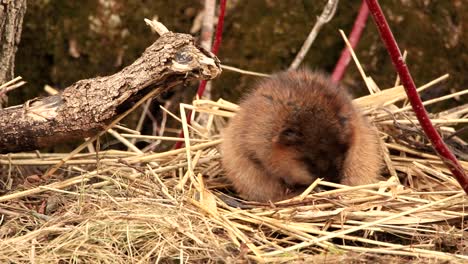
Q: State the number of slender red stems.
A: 3